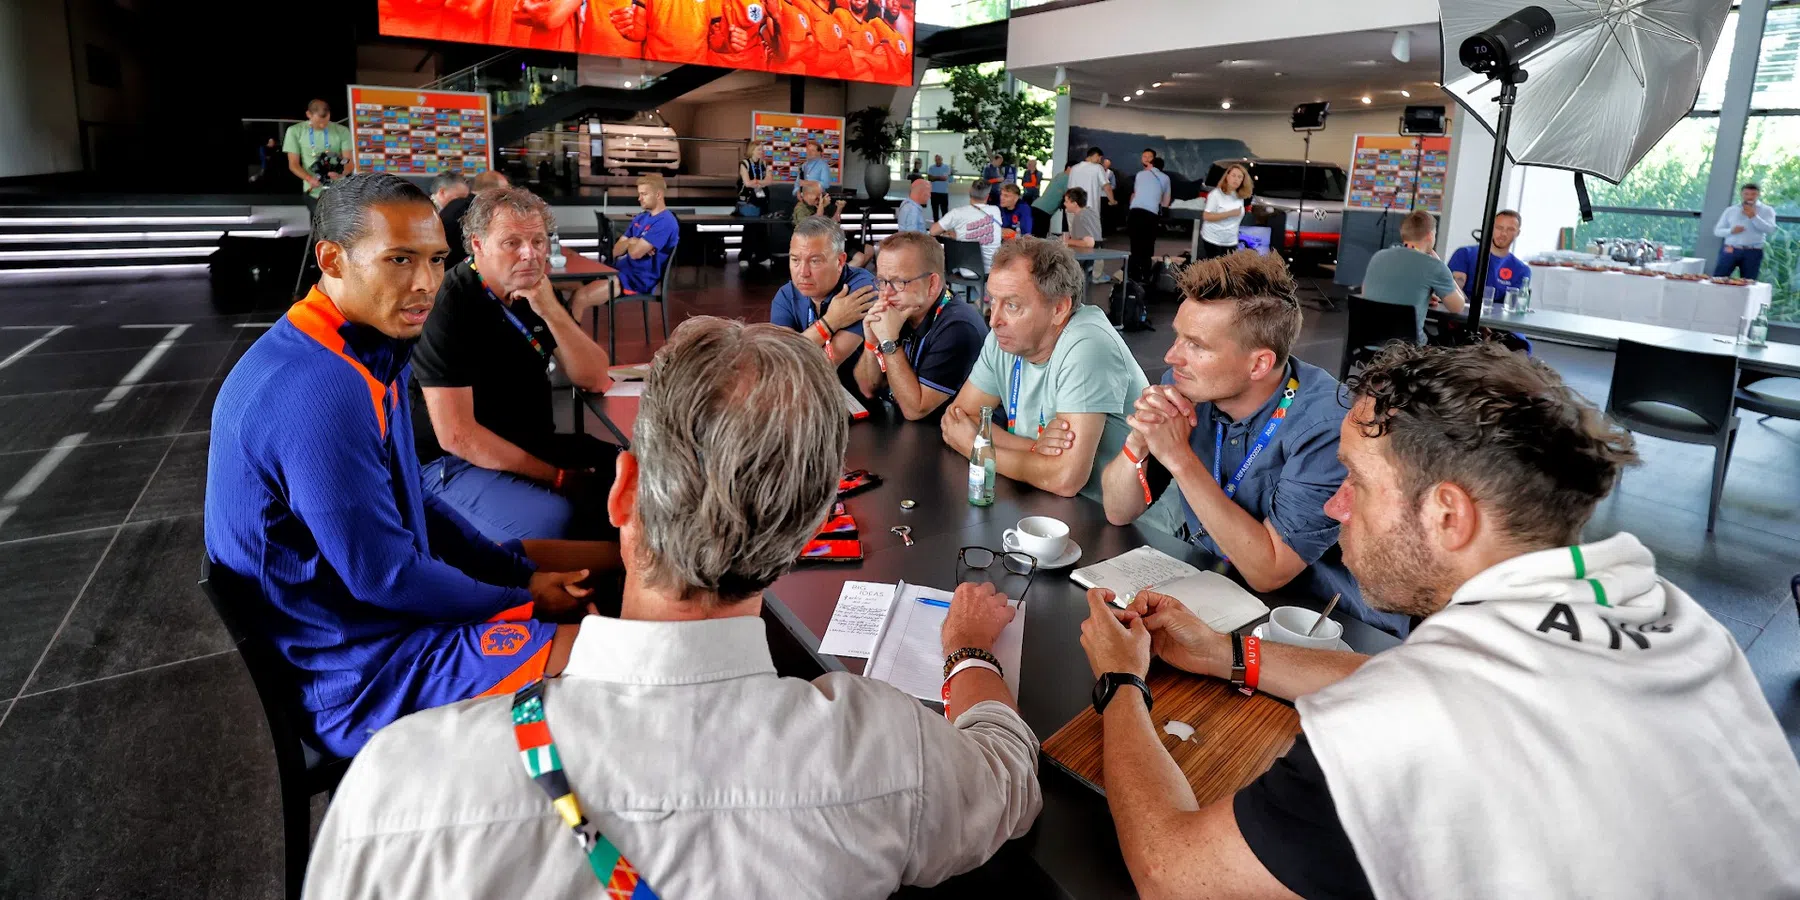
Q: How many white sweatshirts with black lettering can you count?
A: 1